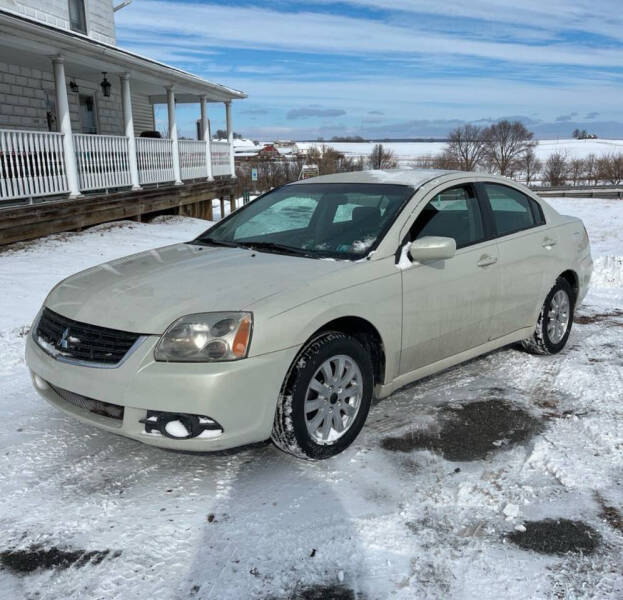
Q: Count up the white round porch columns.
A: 5